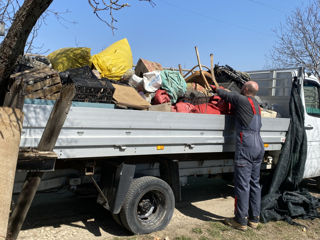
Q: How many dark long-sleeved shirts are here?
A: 1